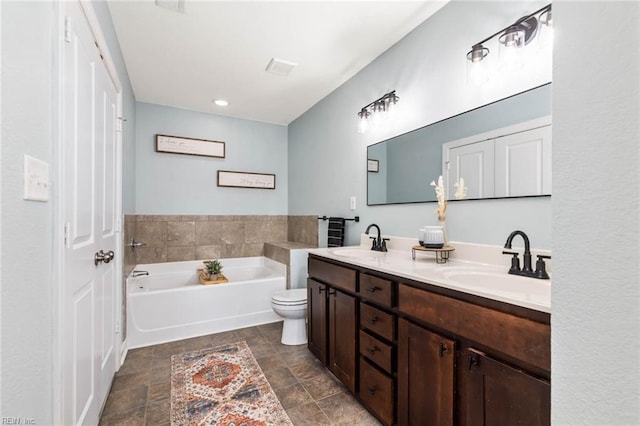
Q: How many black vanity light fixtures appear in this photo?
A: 2